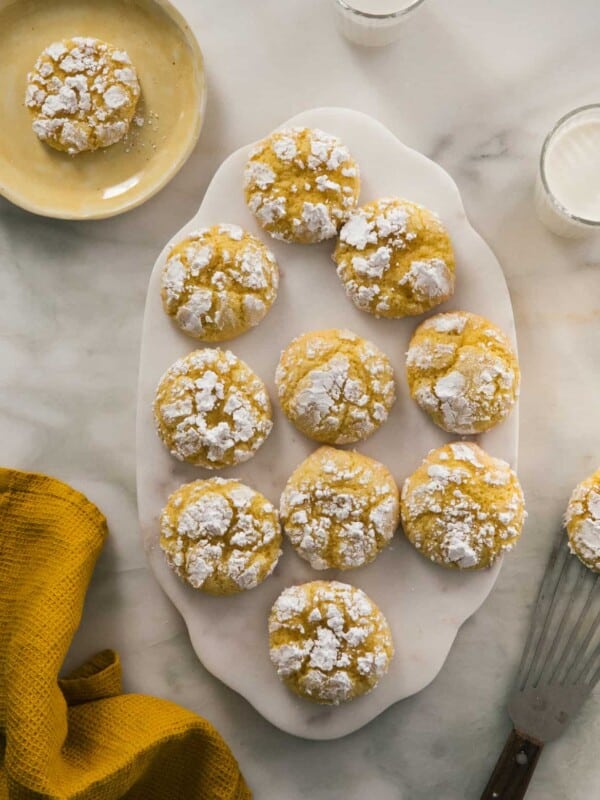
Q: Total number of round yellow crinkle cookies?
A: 12